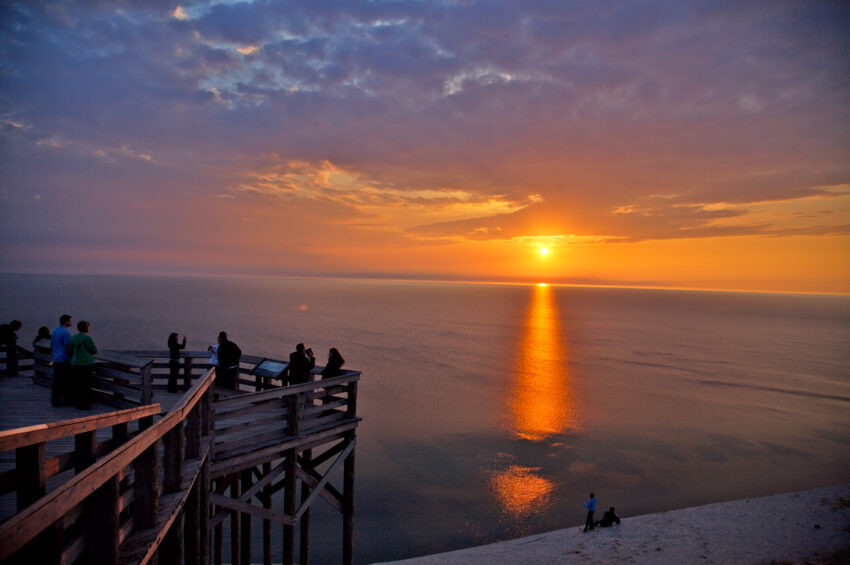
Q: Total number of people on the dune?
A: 2